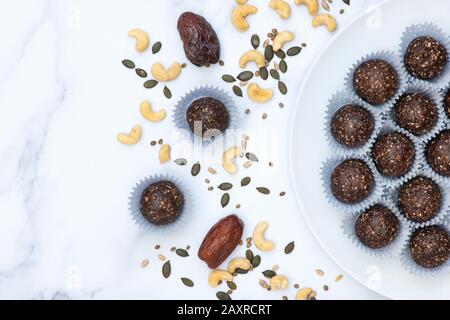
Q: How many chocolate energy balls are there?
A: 13